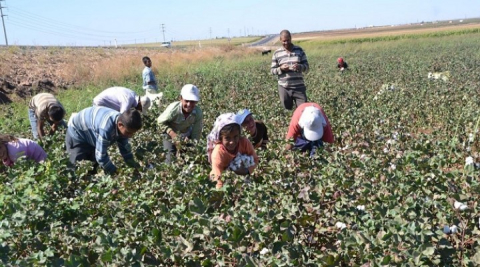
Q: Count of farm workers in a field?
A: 11